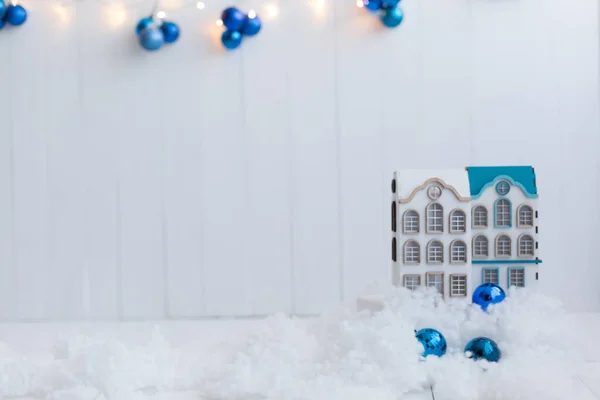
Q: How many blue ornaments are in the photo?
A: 15